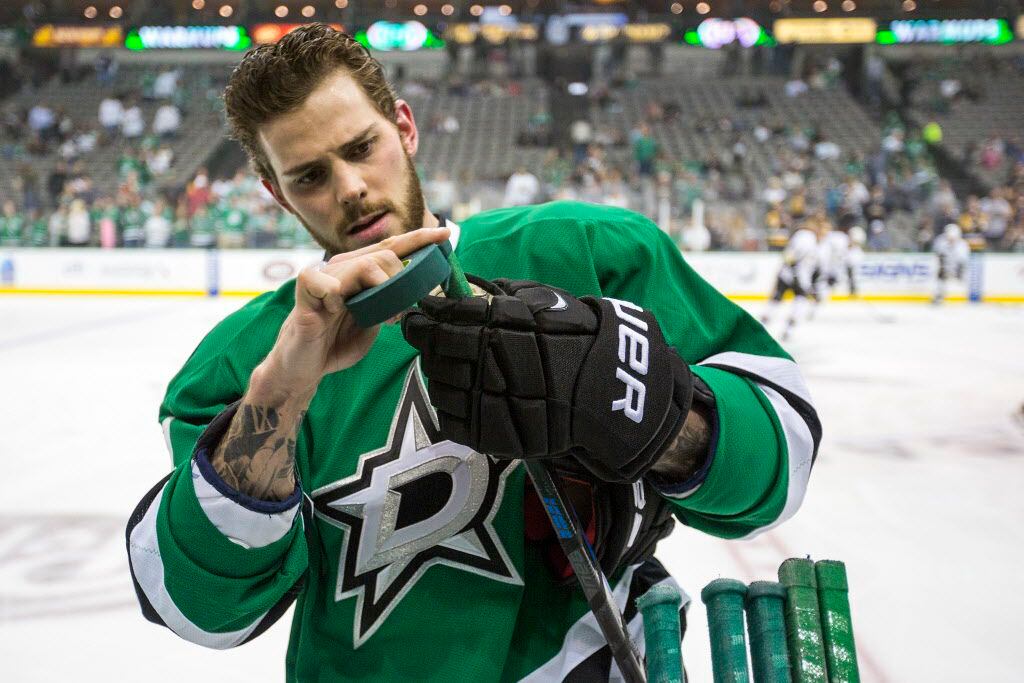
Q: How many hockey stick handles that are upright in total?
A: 5